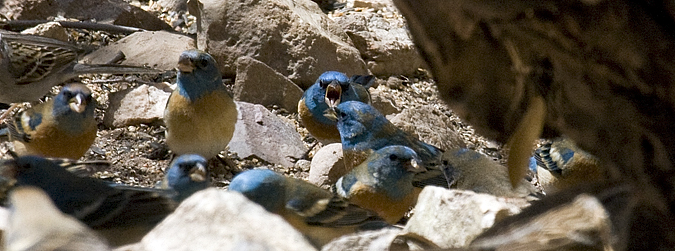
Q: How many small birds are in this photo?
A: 12